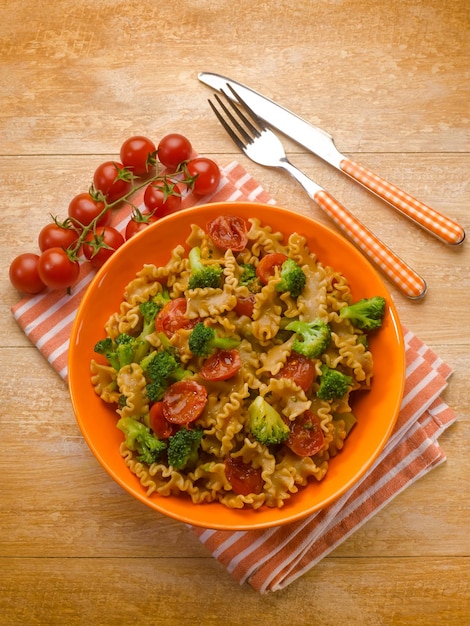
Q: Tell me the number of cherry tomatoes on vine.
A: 11